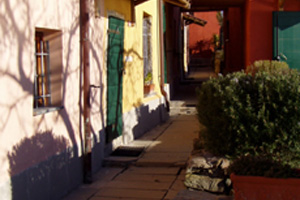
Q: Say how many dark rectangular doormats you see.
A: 1